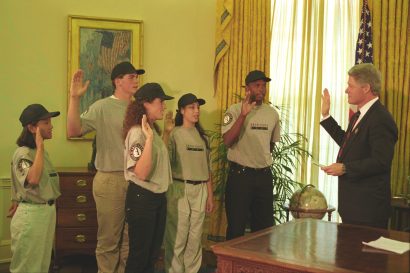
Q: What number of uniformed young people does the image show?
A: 5